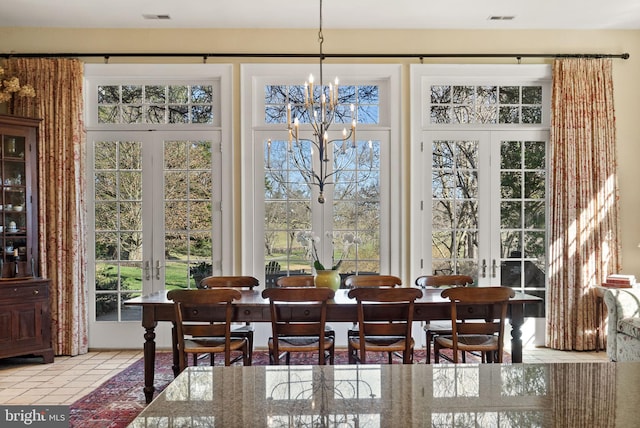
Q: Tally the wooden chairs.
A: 8